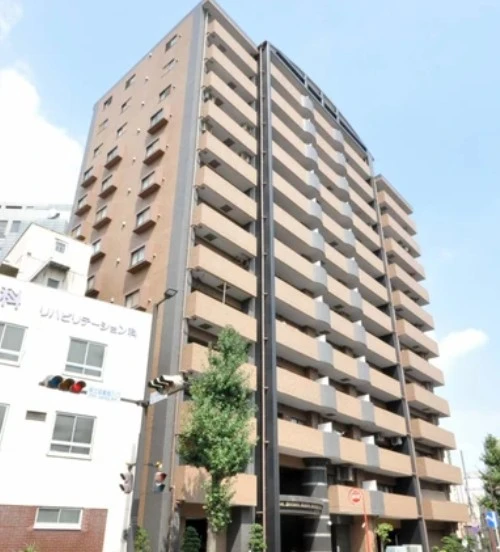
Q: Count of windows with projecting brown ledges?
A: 14